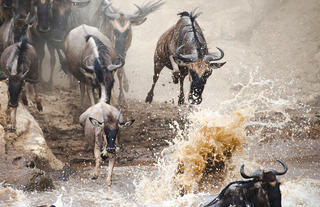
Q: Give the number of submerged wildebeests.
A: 1